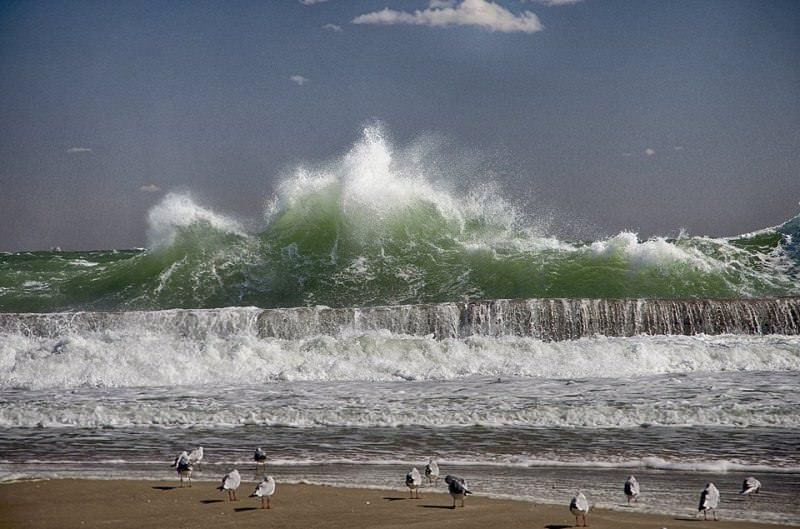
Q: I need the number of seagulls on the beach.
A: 12